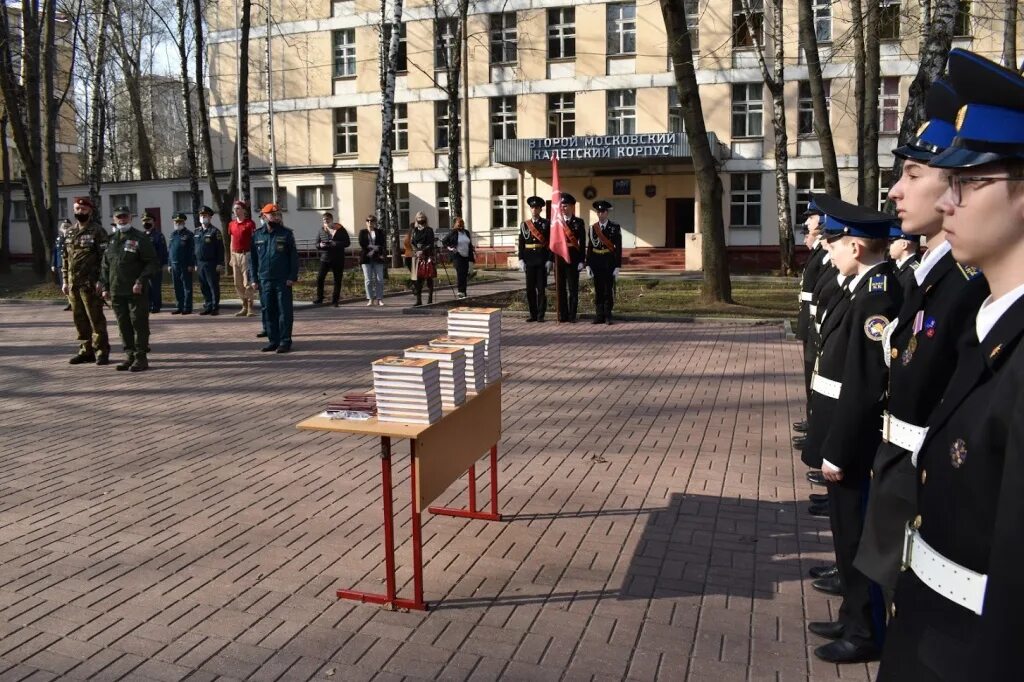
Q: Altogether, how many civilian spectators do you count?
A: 5